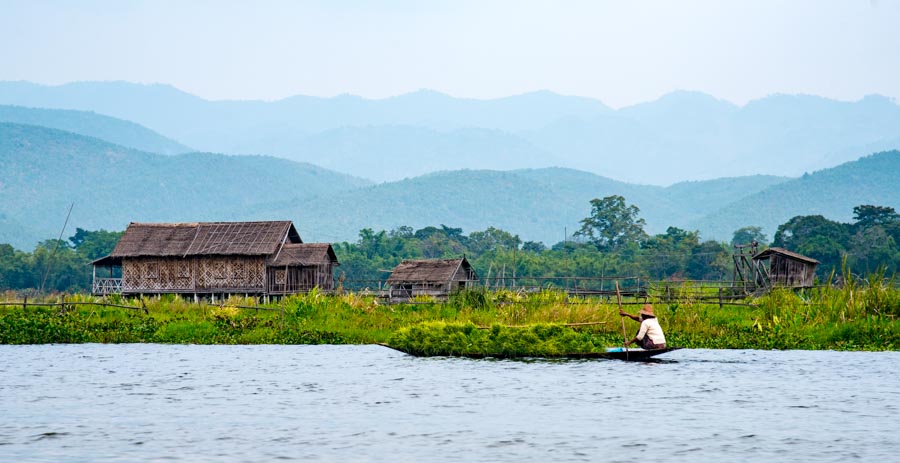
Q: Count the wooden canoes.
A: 1